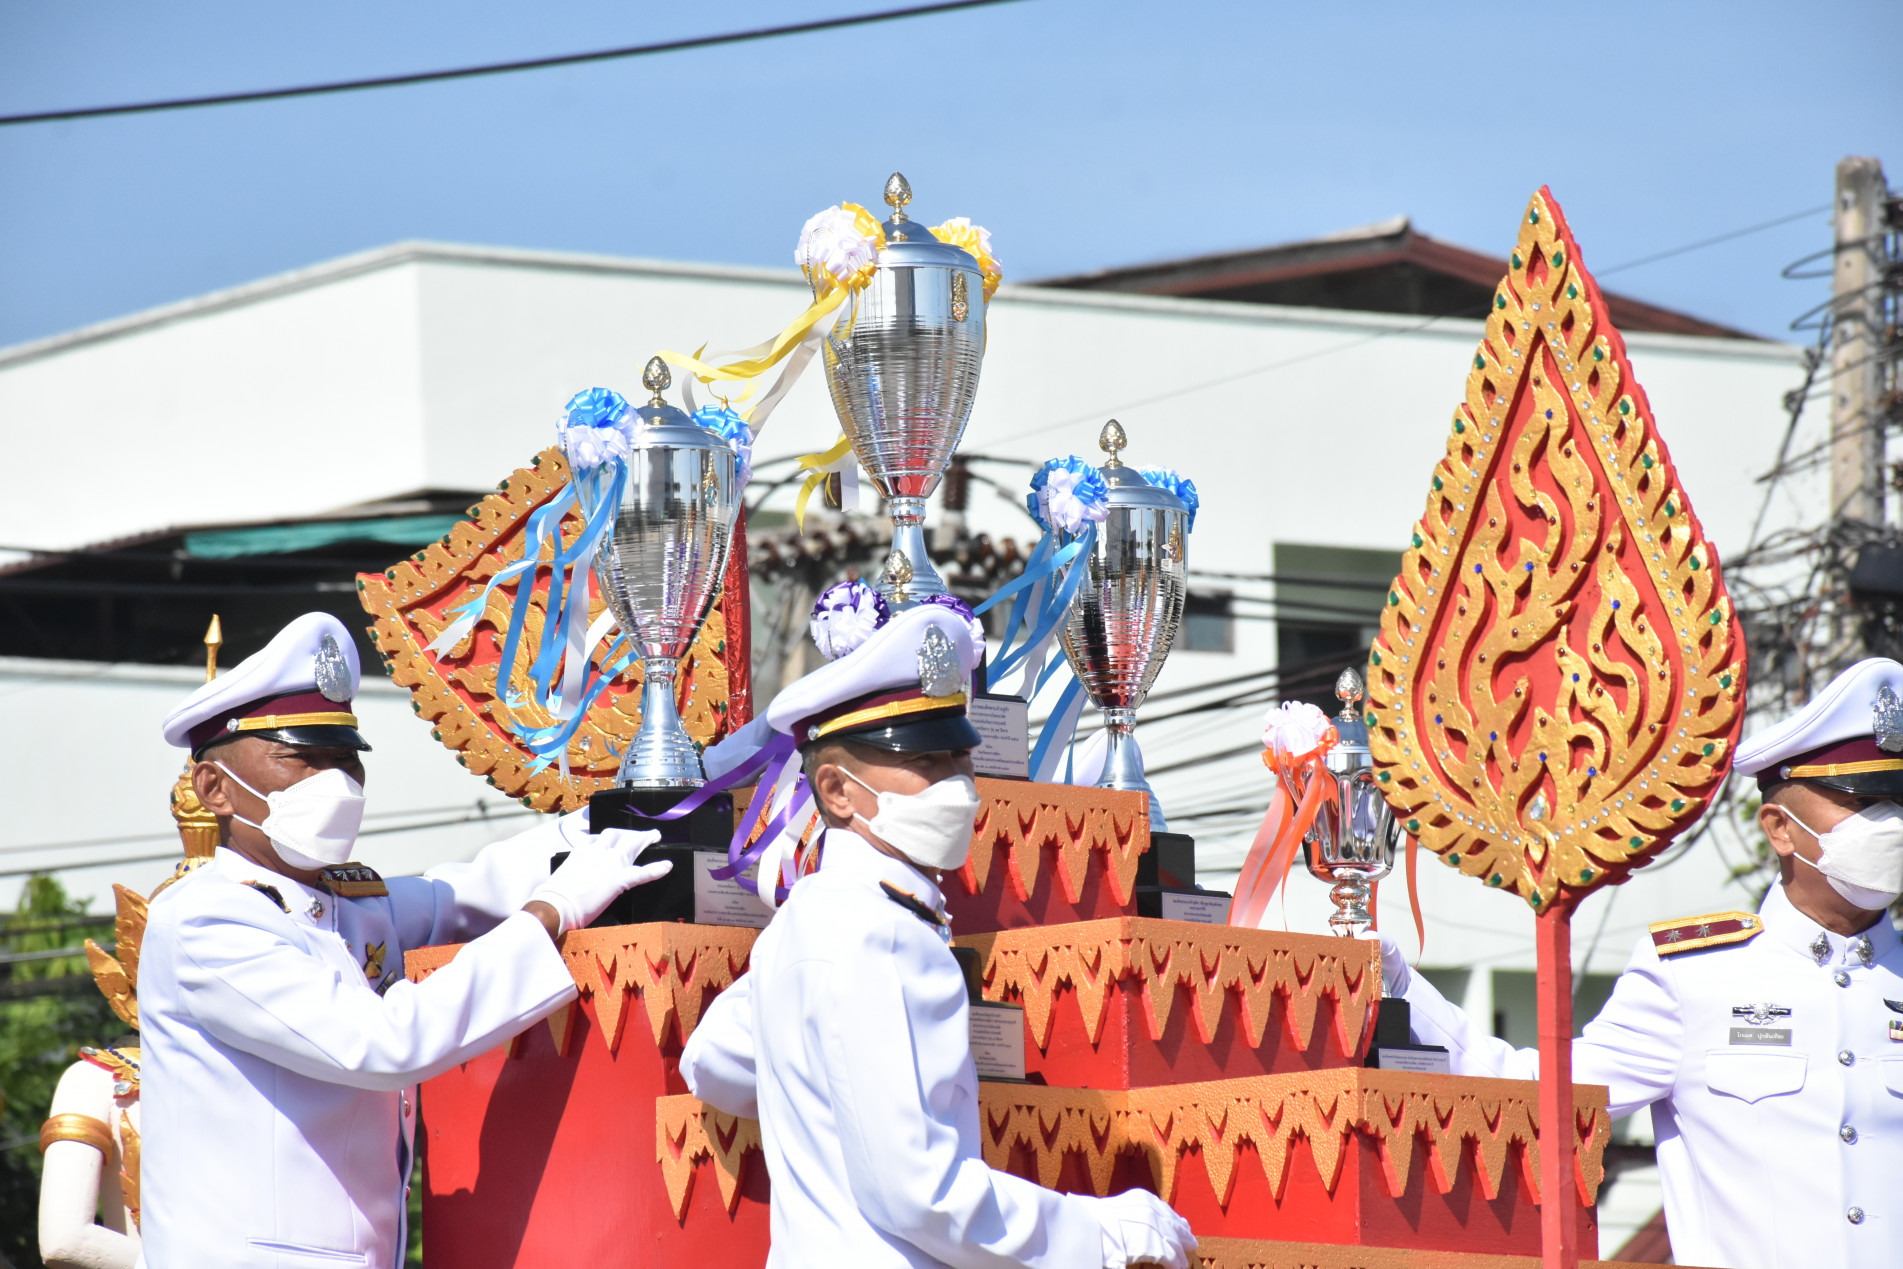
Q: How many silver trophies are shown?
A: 5